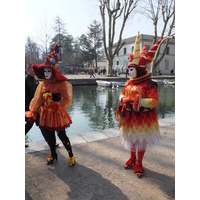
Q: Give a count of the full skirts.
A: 2